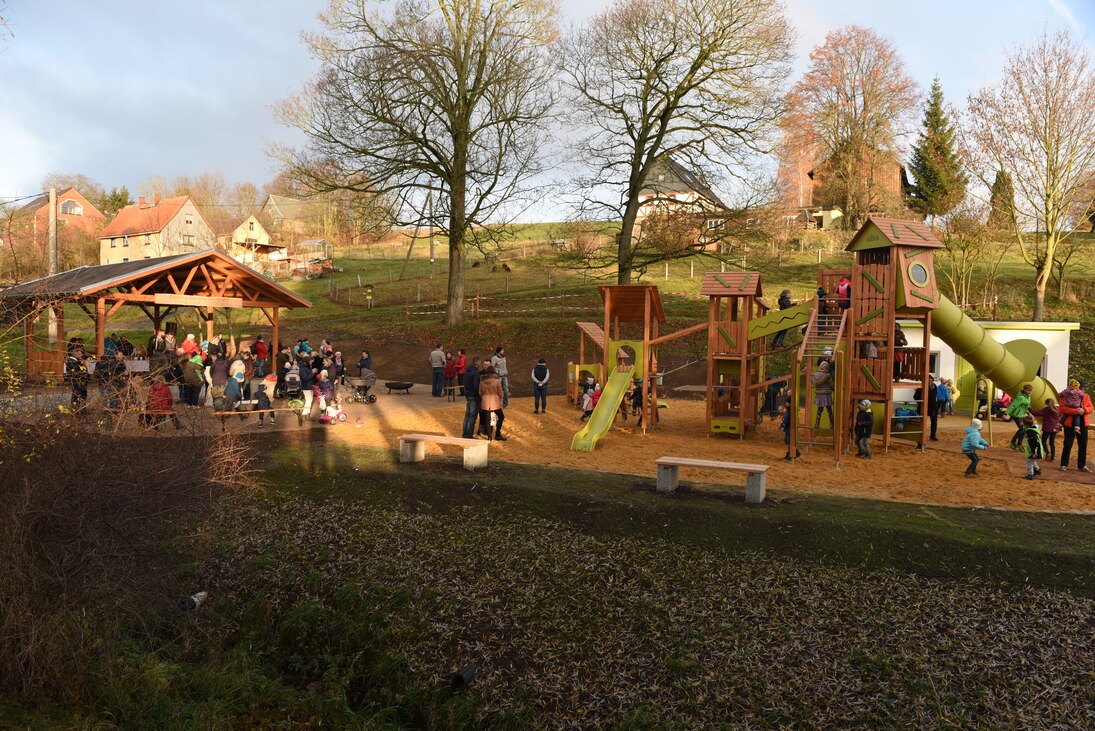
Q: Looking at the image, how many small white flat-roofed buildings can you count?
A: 1